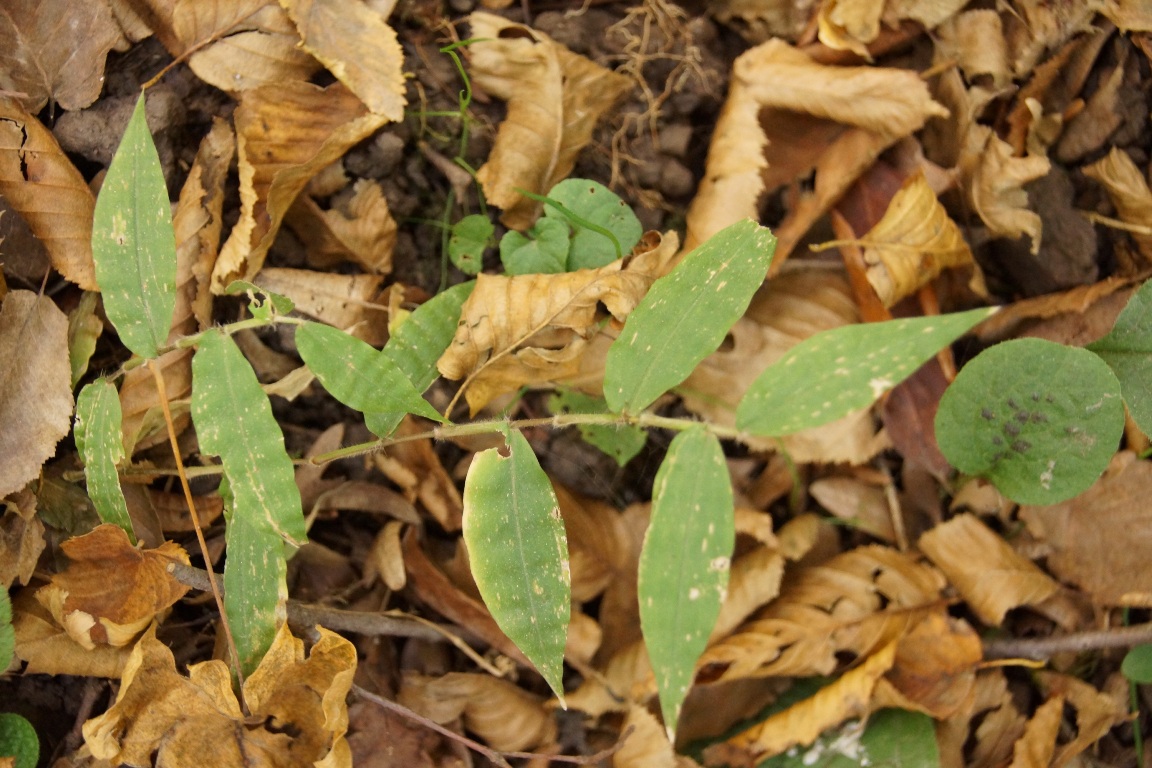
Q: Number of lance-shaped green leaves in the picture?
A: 10